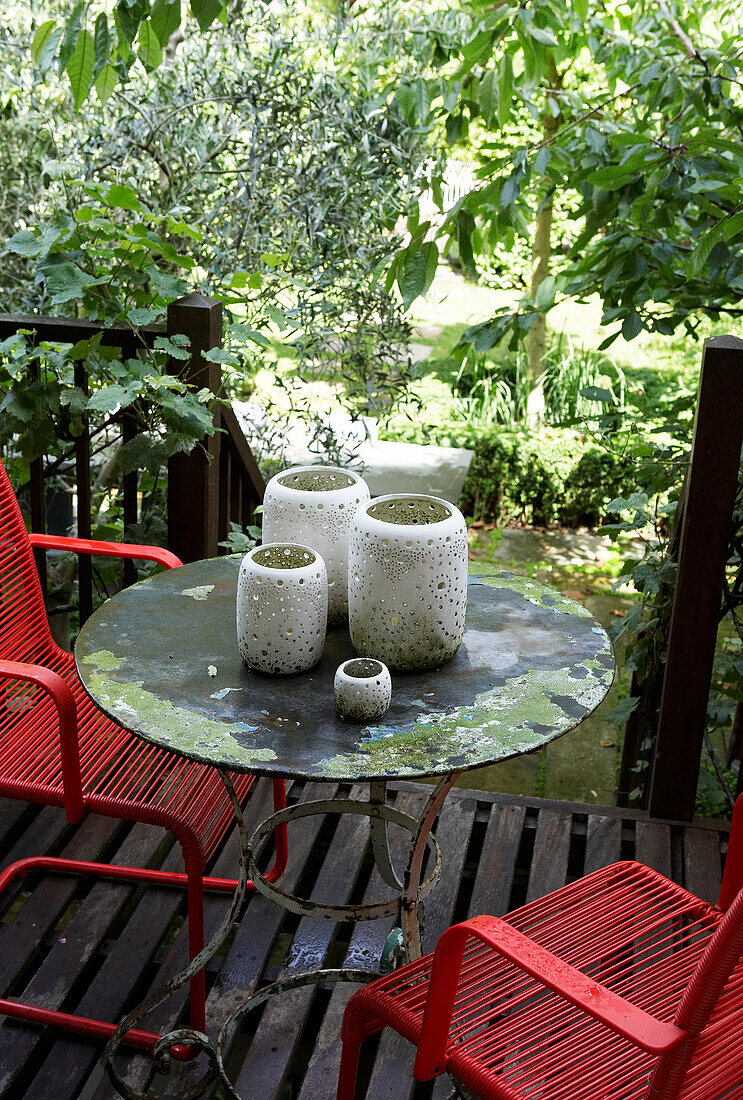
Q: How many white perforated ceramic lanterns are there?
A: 4